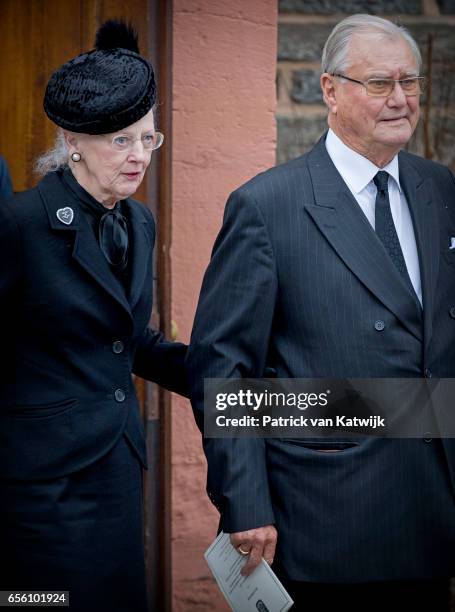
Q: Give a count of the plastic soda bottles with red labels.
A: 0